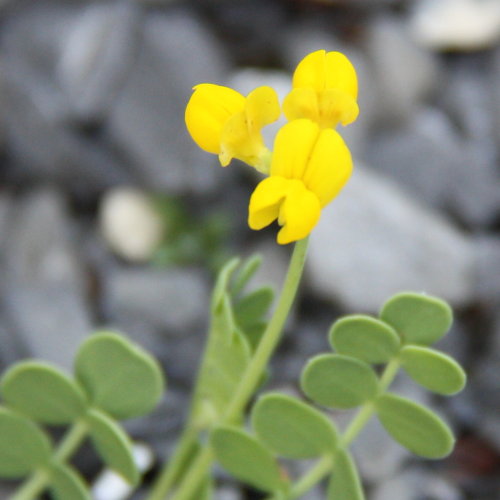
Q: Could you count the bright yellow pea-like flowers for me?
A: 3